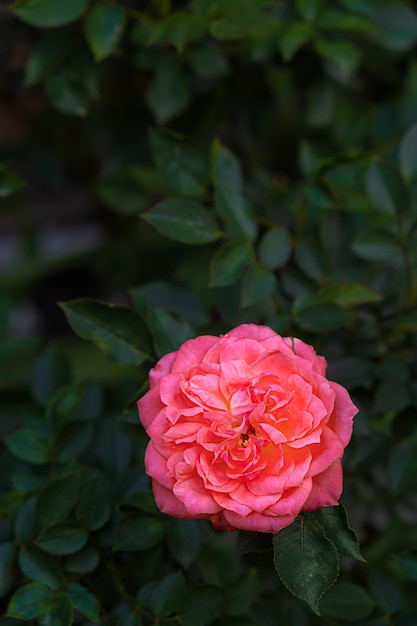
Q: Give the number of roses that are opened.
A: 1